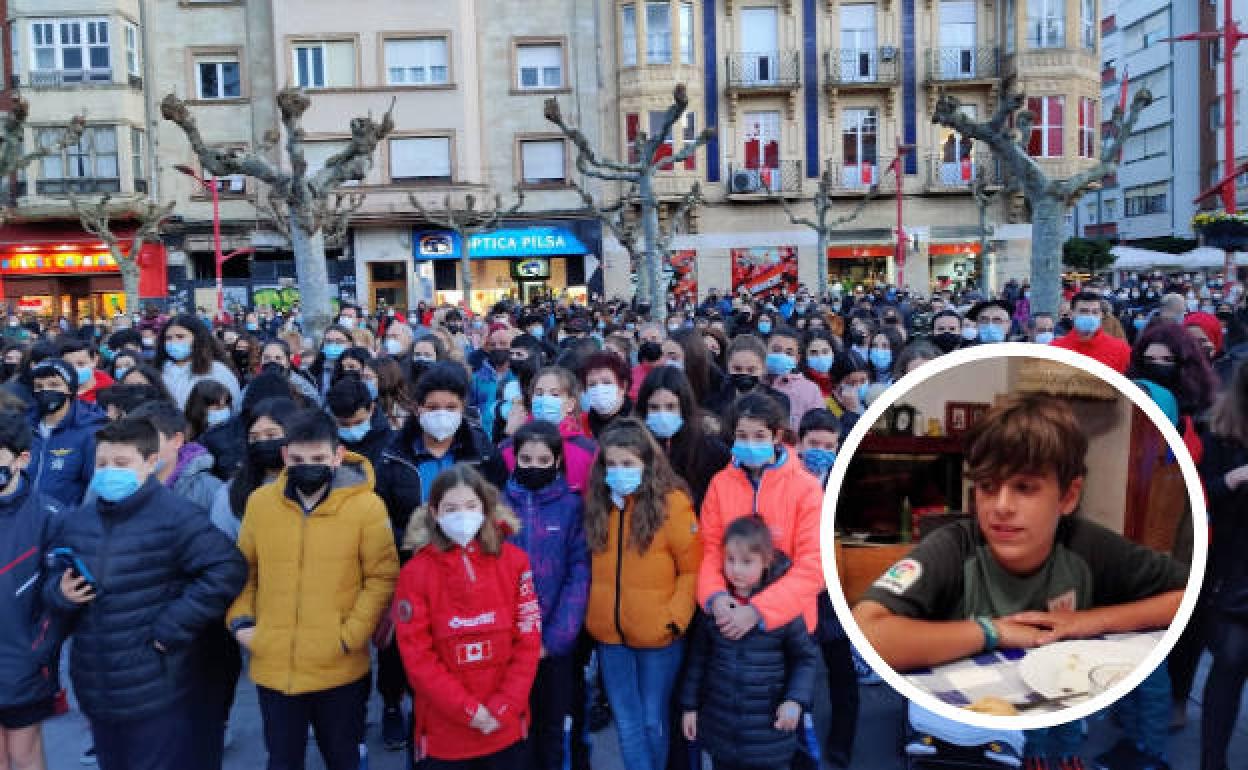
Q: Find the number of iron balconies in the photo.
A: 6